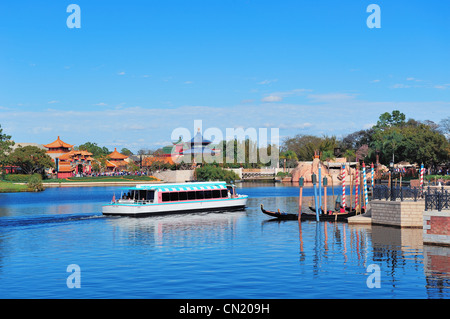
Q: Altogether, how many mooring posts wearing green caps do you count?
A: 3